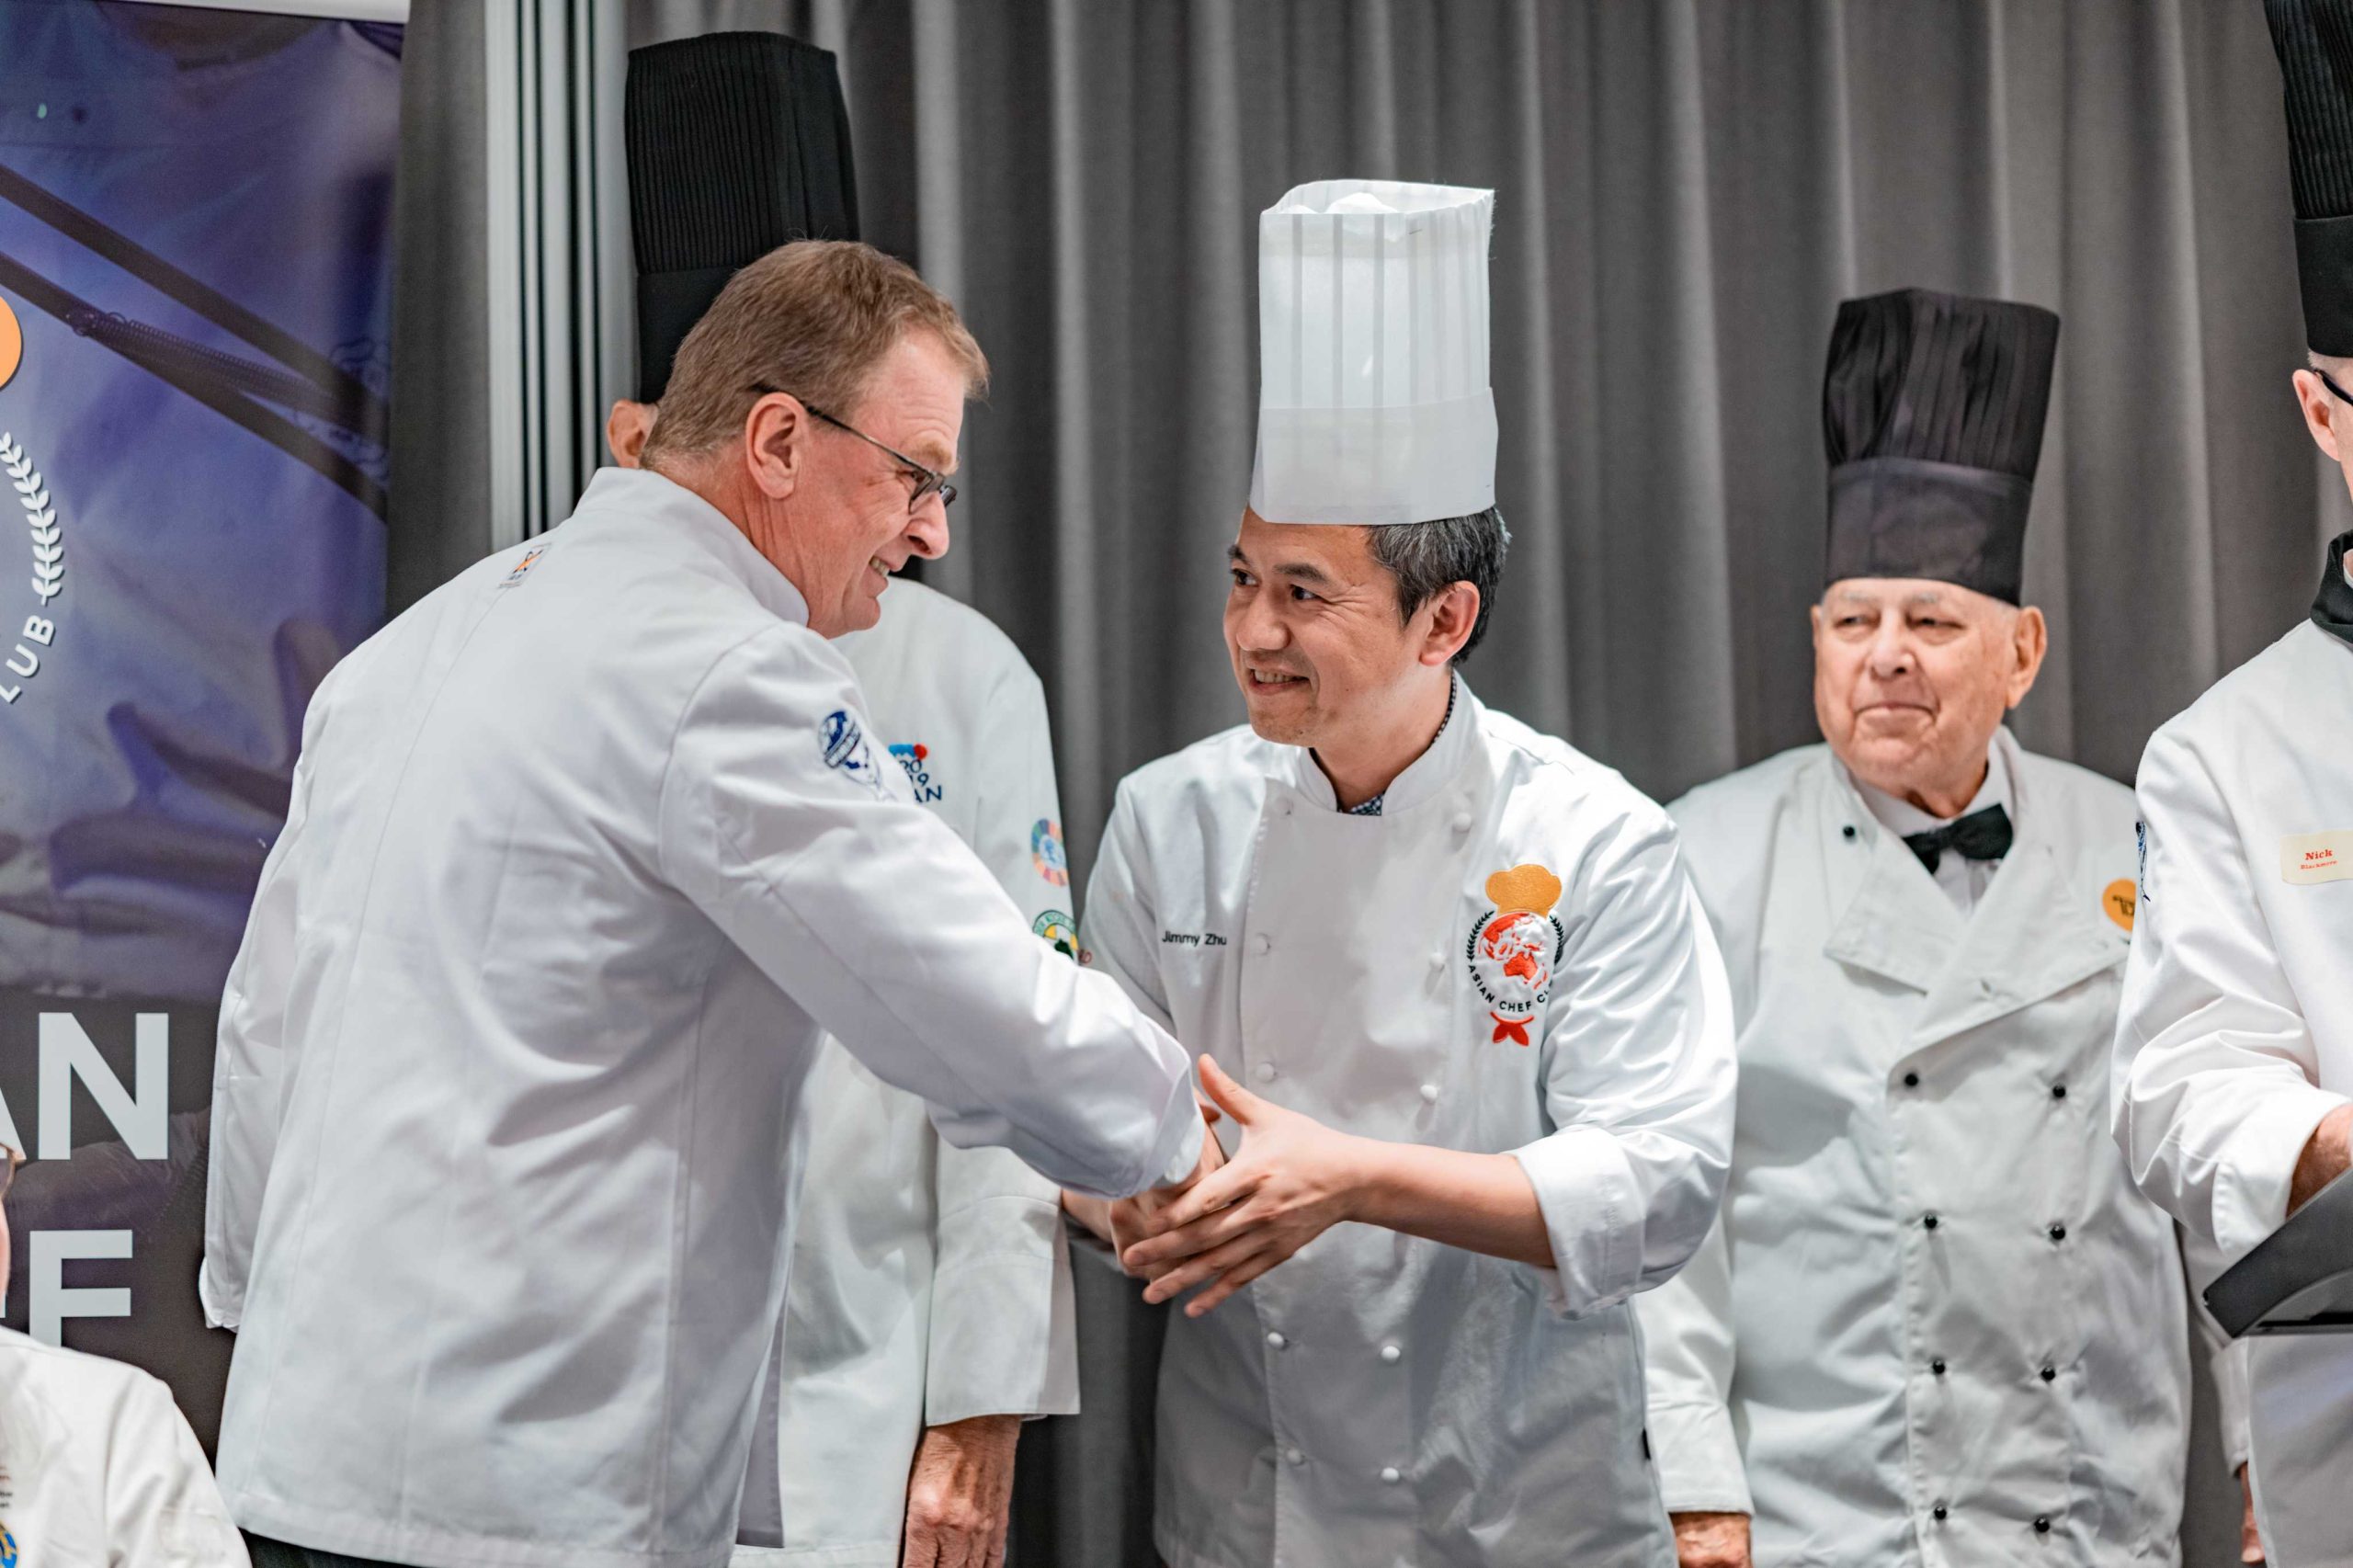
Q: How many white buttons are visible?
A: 10